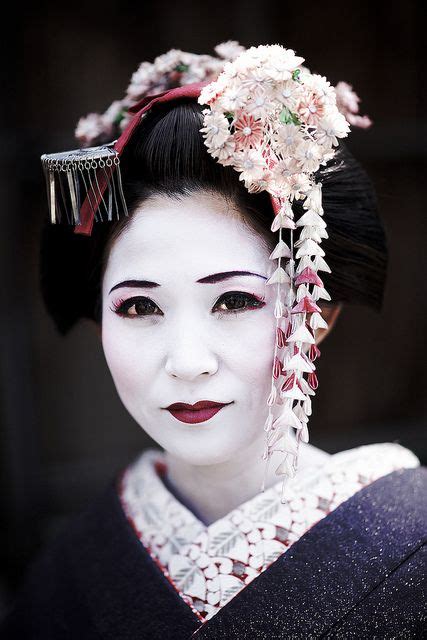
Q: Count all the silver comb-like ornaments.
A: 1